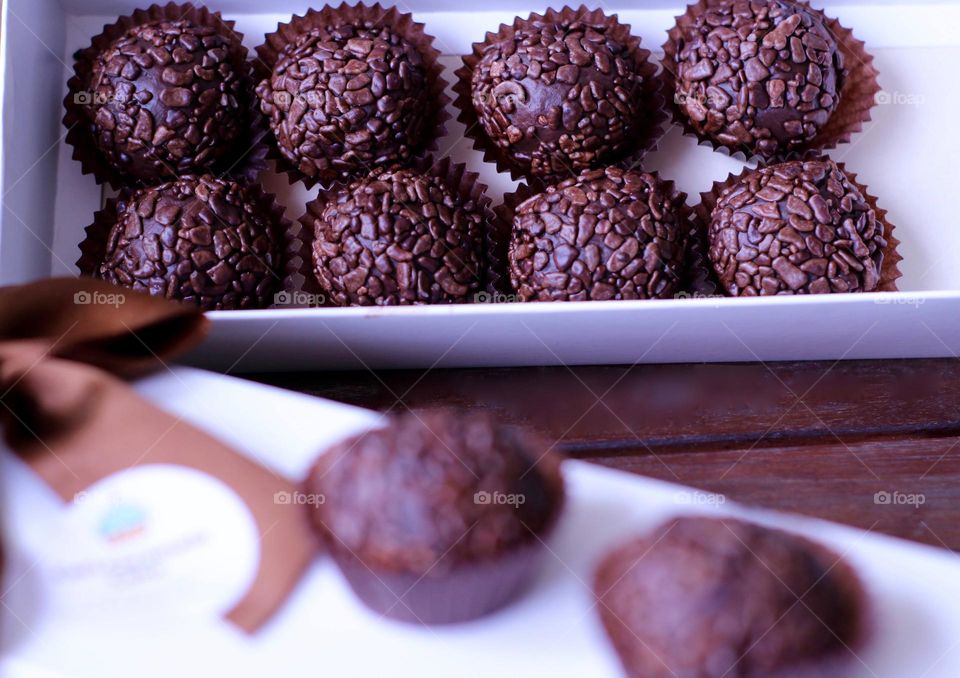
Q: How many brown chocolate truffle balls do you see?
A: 10